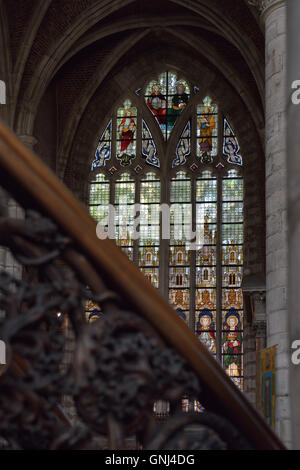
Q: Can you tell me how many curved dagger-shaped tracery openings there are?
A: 4